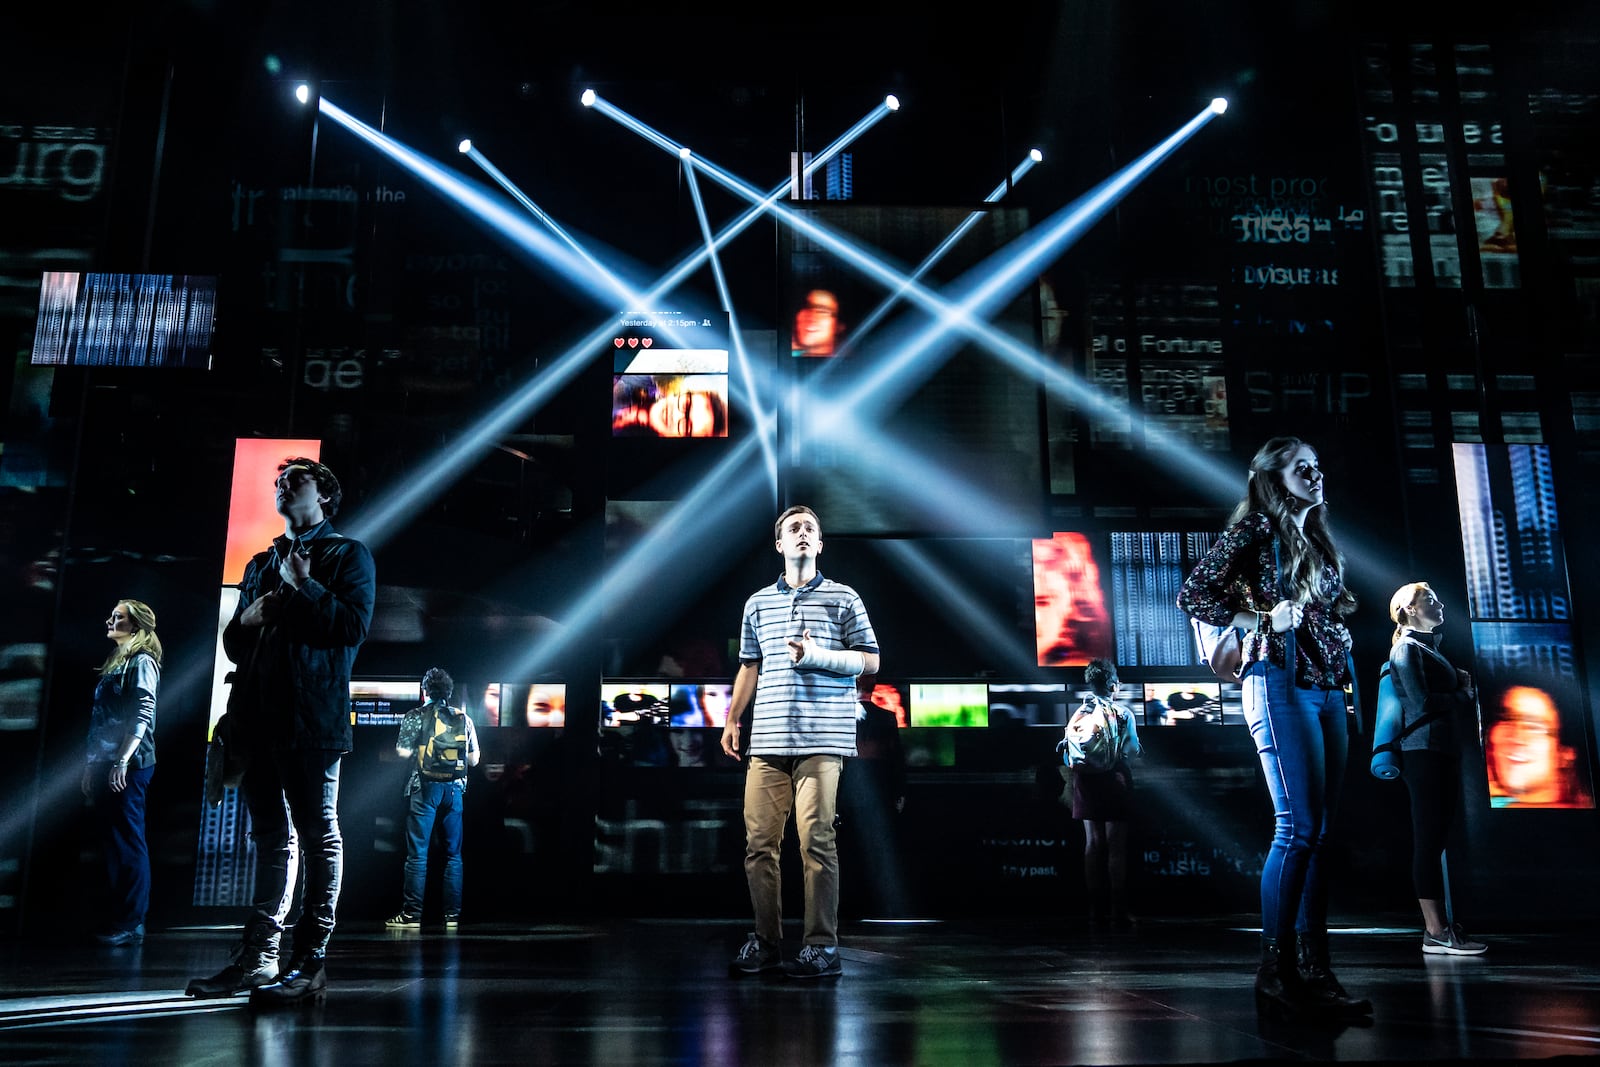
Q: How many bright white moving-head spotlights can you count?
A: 7